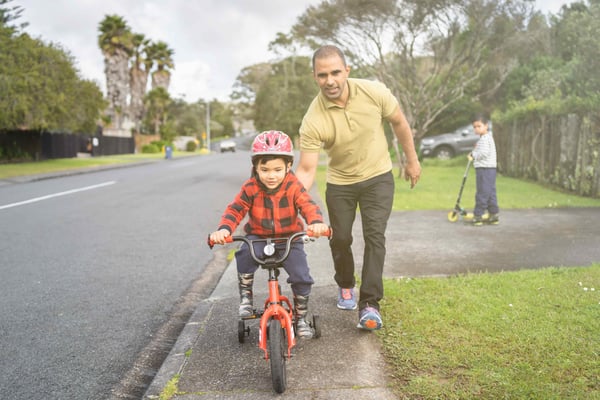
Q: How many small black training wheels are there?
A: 2